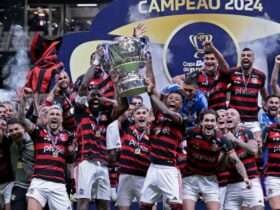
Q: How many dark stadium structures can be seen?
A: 1